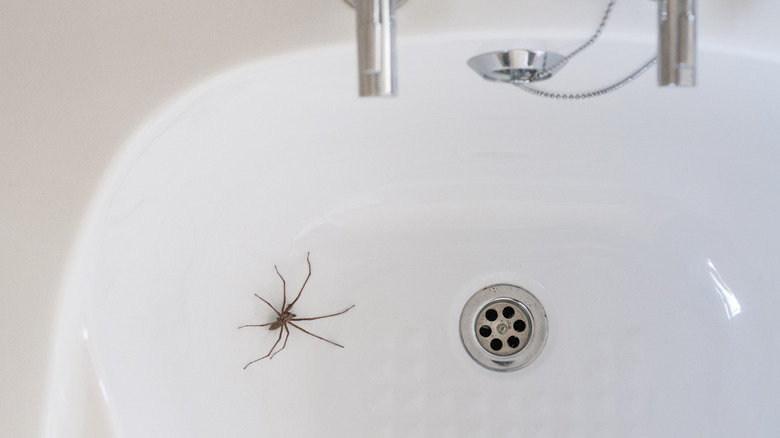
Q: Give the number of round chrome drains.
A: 1